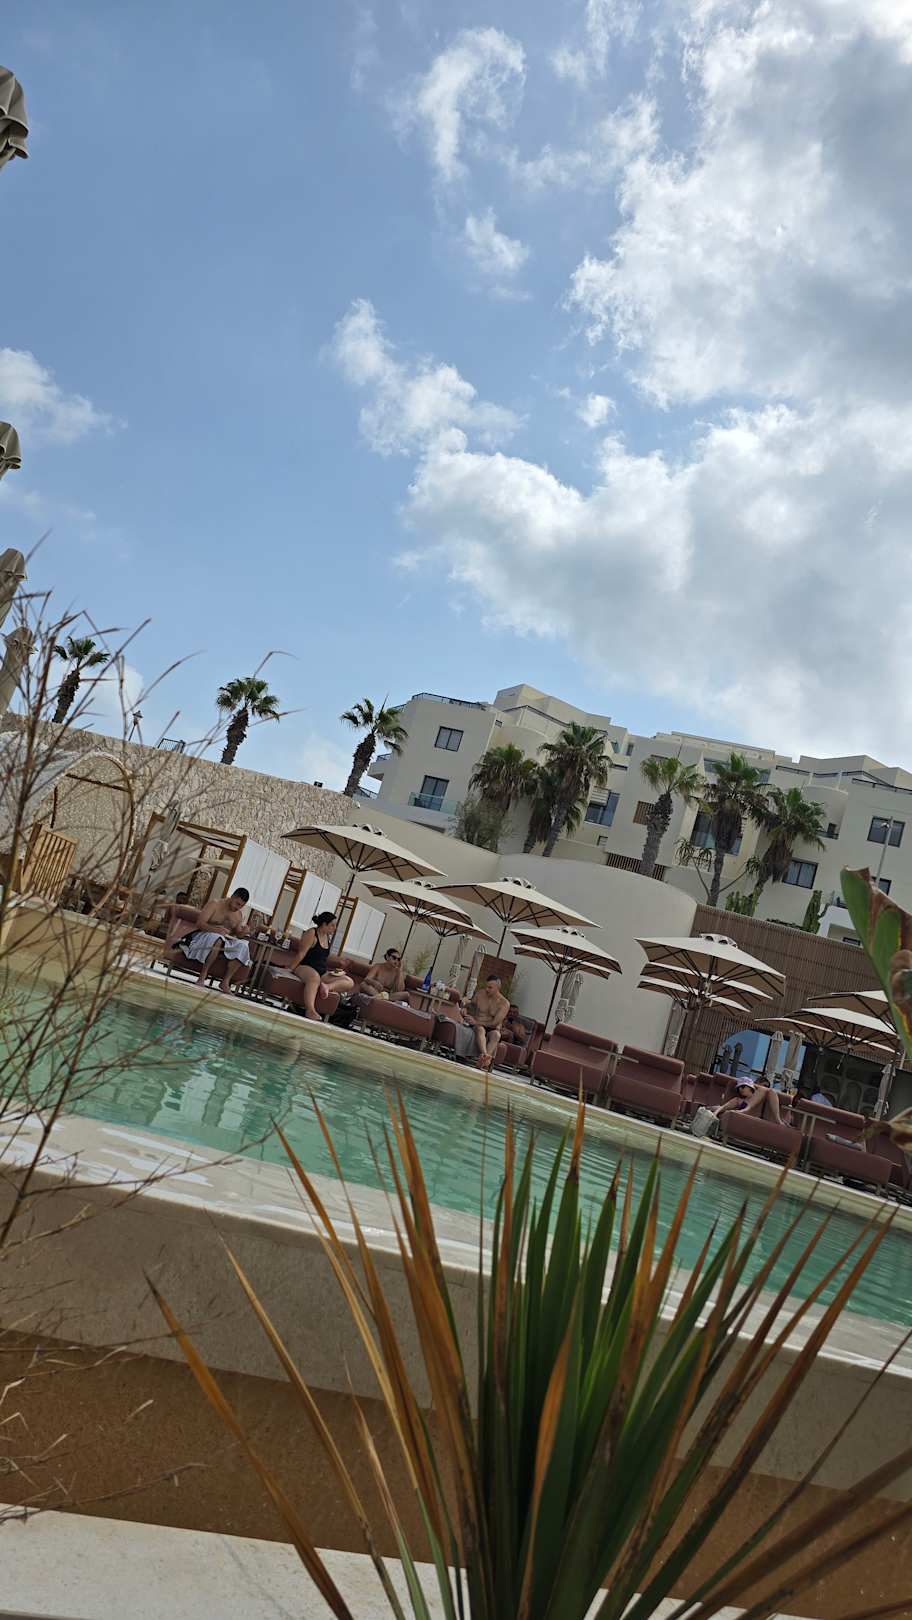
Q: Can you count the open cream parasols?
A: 12